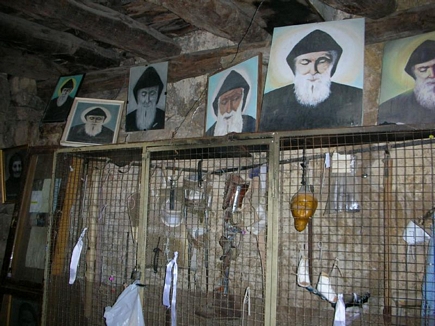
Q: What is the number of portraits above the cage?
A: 6